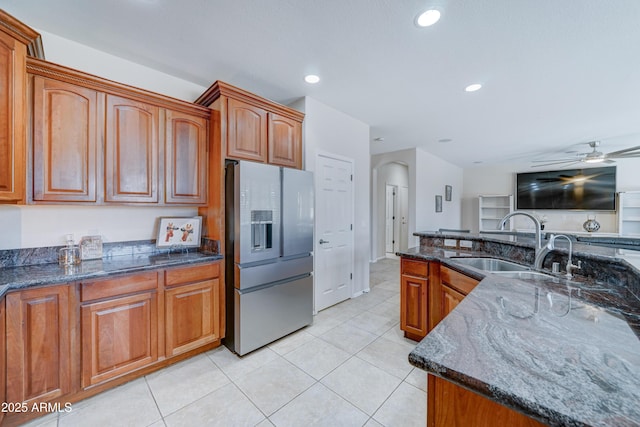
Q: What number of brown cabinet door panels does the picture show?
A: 11